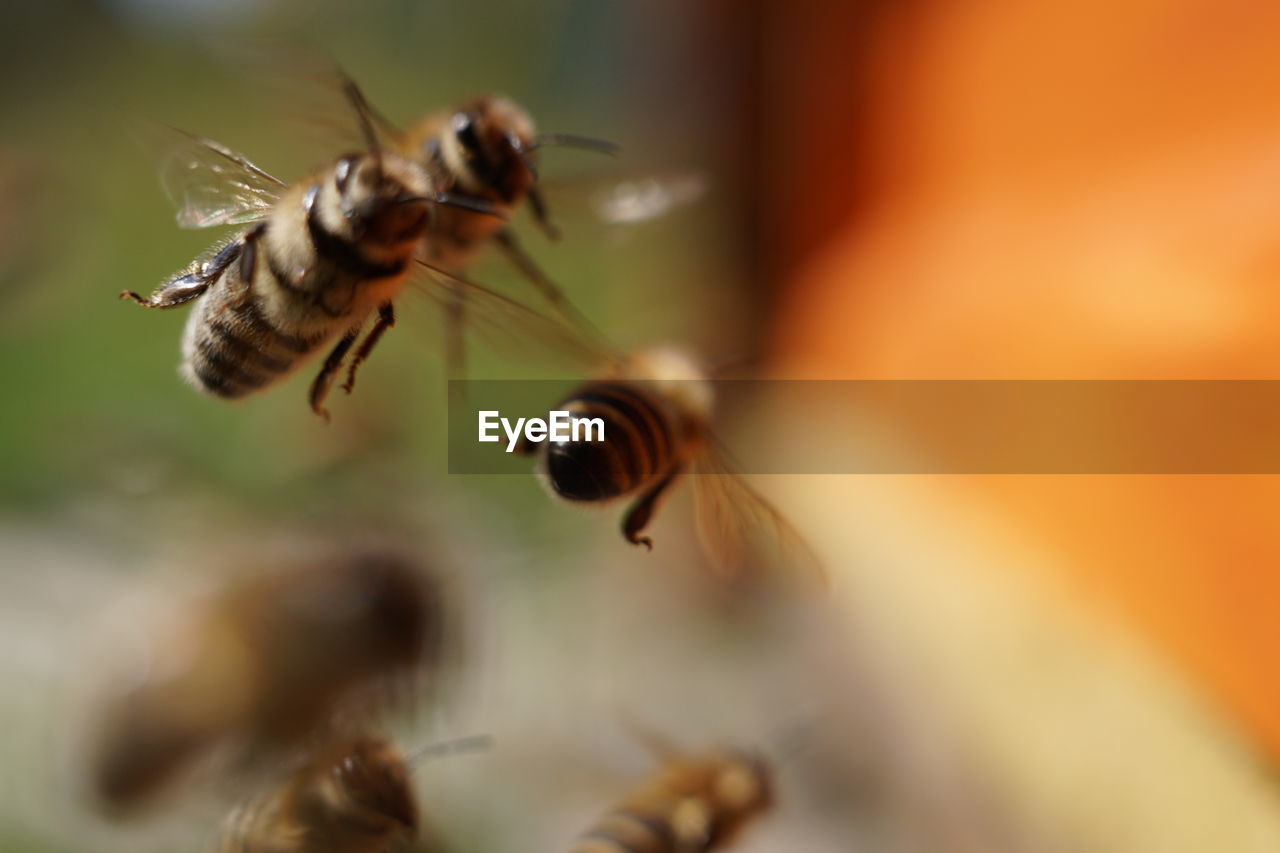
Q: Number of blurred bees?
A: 3